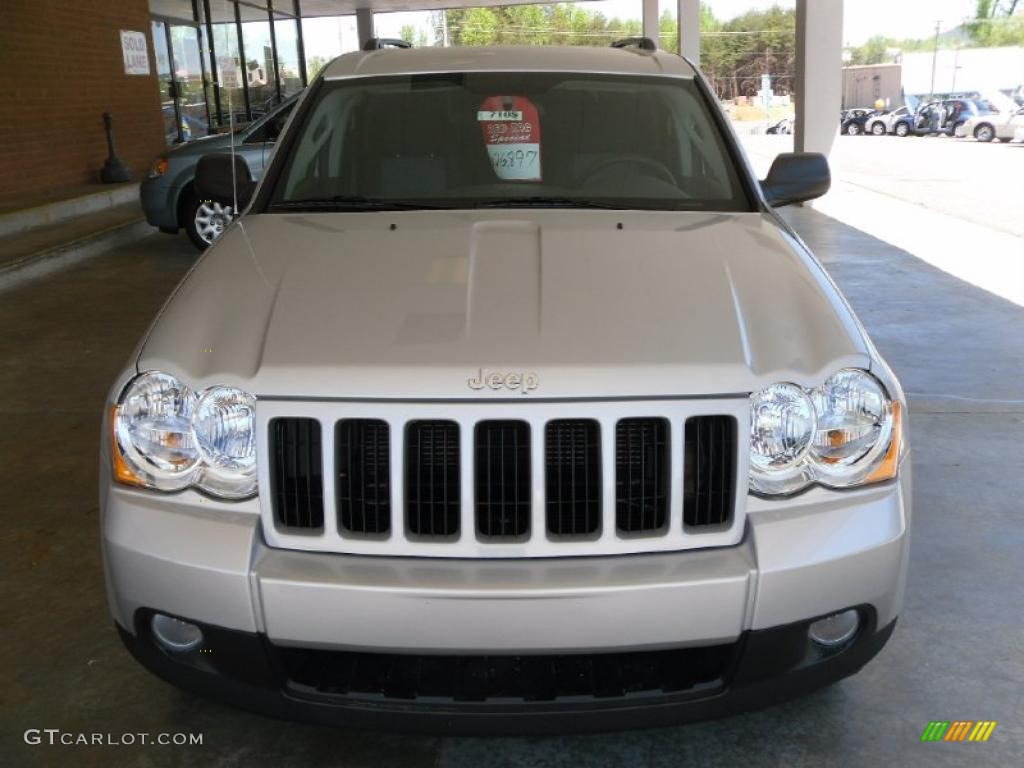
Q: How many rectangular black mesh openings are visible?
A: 7